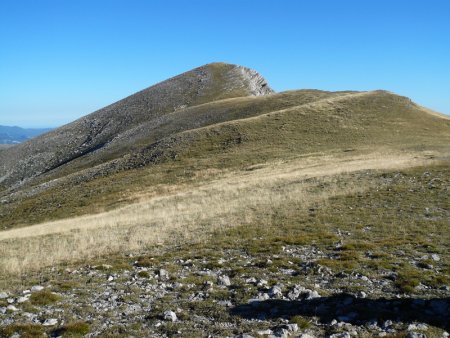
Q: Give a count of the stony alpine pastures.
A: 1